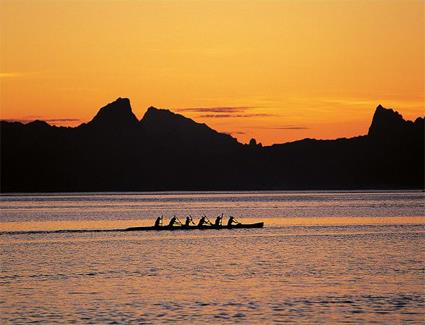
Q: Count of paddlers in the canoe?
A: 6